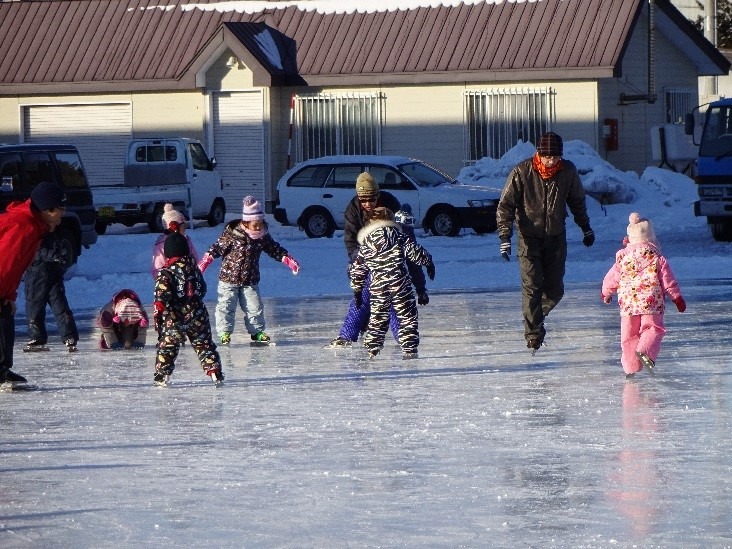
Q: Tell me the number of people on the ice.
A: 11